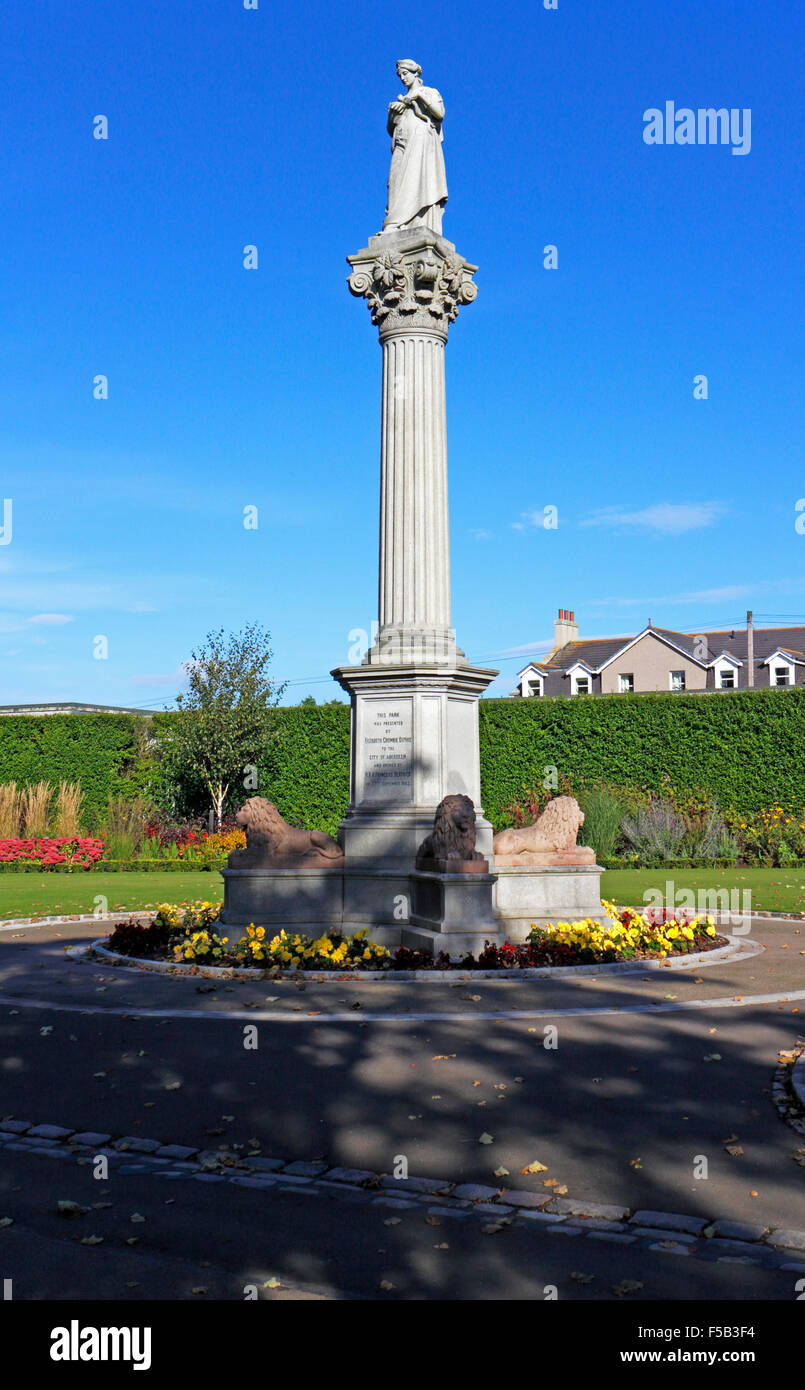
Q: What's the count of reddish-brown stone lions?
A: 3